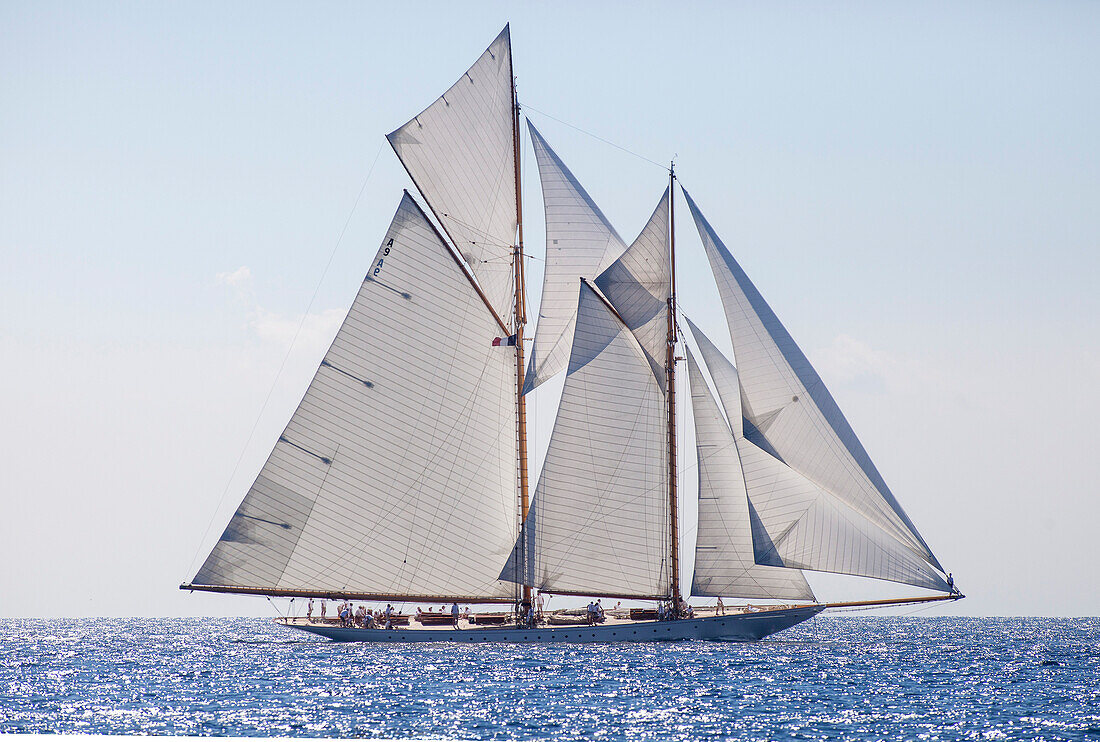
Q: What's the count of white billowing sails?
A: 8